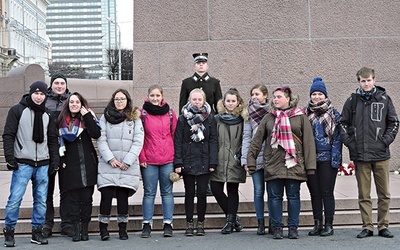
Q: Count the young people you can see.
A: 11